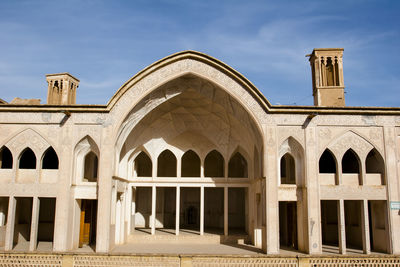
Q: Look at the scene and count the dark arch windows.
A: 13